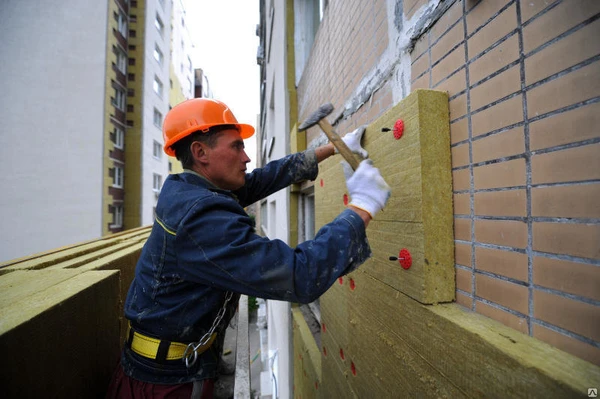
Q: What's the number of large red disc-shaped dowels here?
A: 2